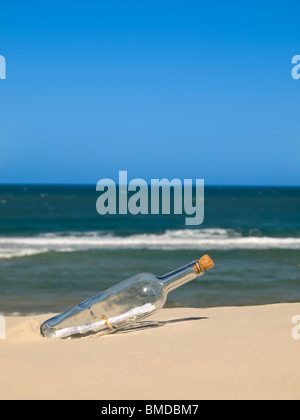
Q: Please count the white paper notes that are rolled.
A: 1